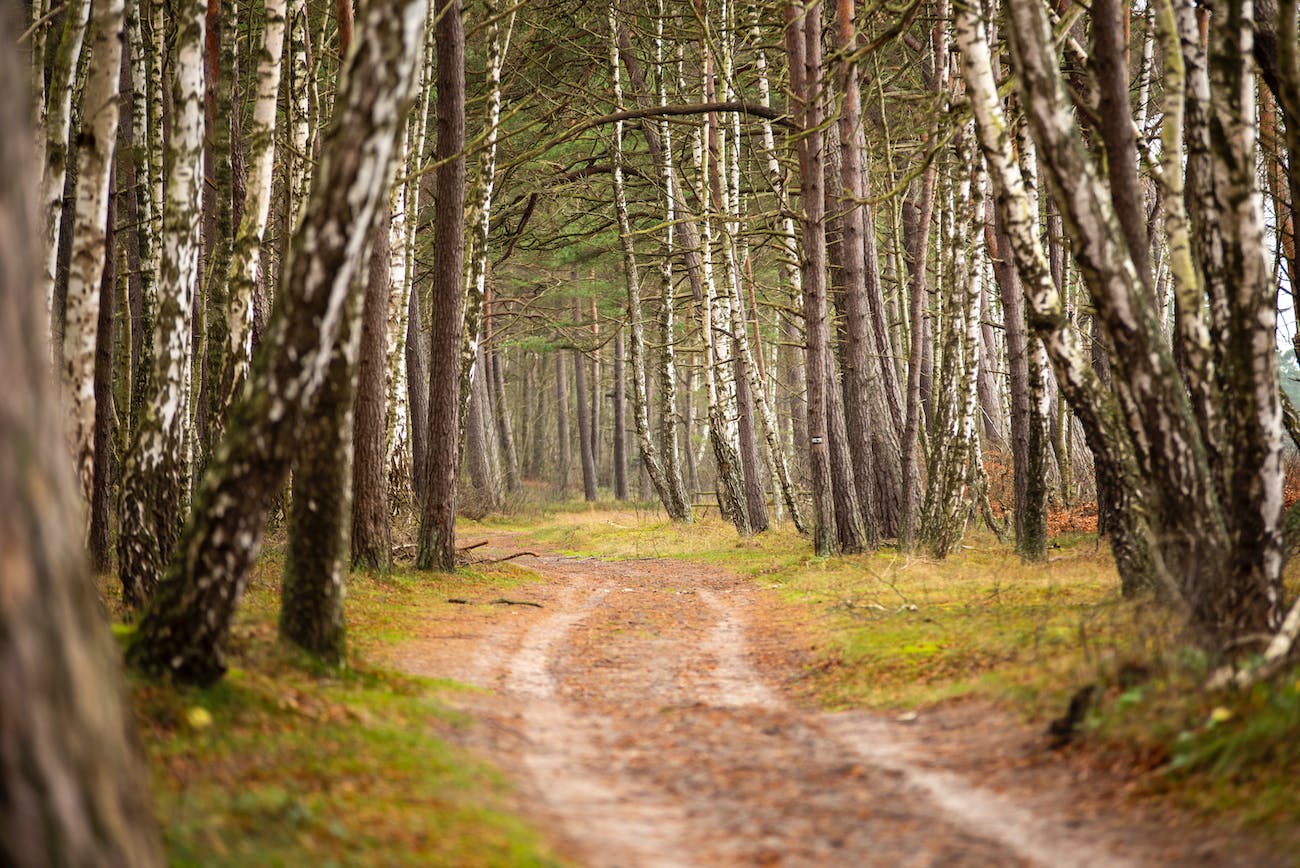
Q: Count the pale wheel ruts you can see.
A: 2